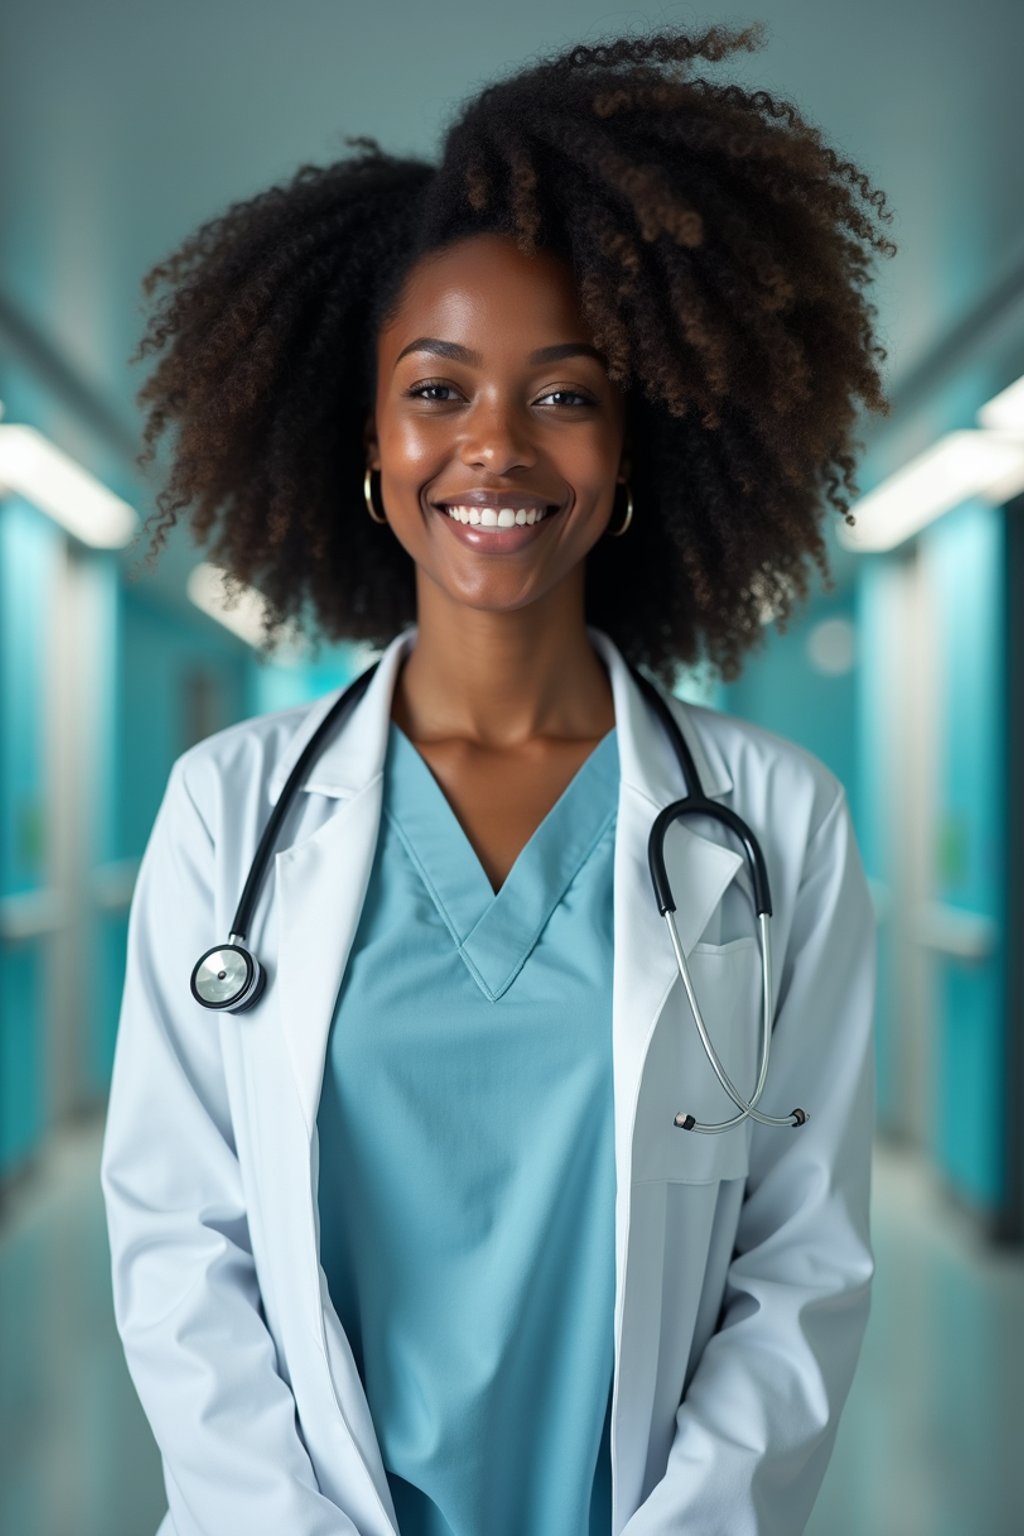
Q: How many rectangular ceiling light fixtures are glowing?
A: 4